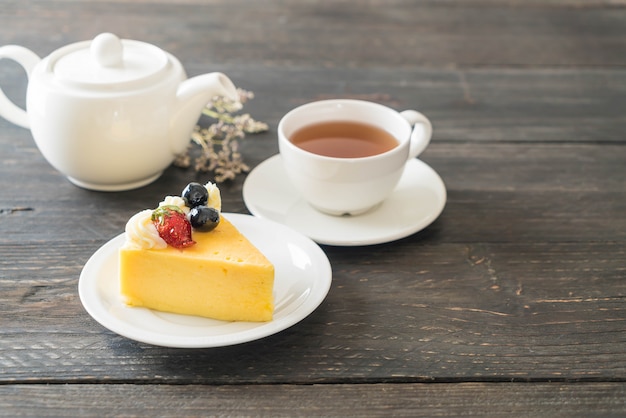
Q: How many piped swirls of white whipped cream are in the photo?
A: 3